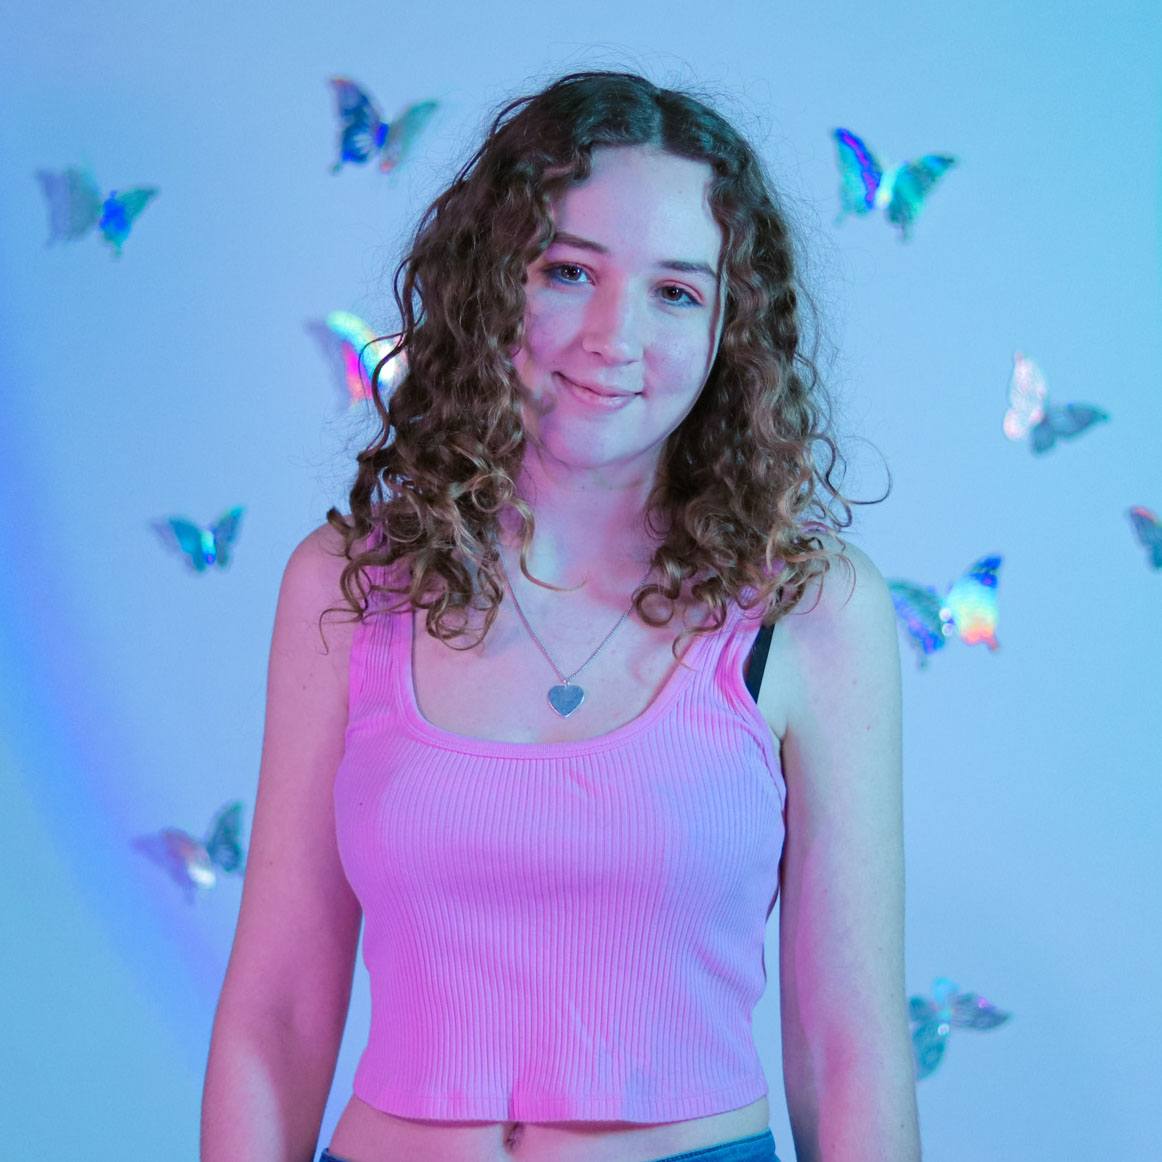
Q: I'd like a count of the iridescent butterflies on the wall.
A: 10